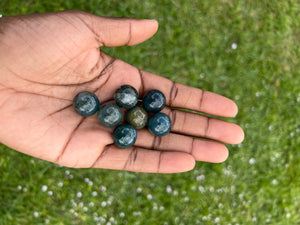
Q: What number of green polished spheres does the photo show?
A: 7